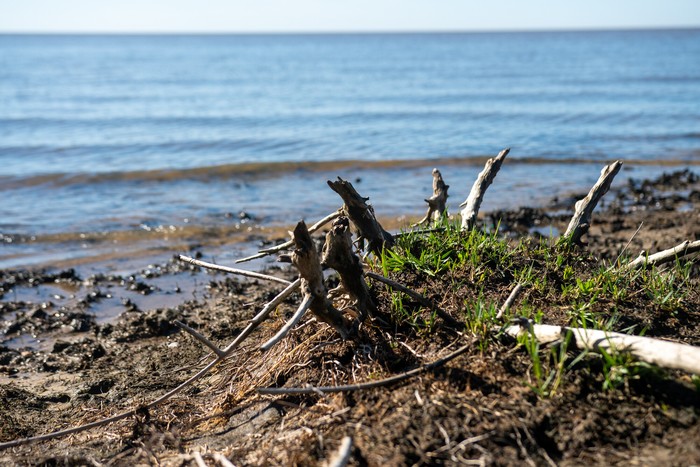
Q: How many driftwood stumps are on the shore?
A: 6